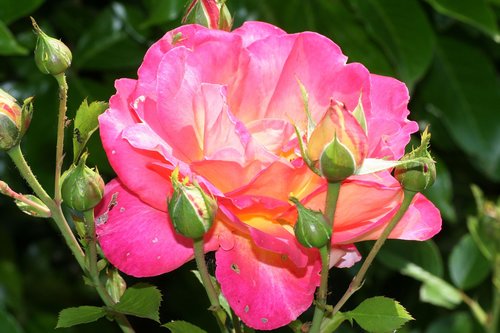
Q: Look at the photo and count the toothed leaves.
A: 5